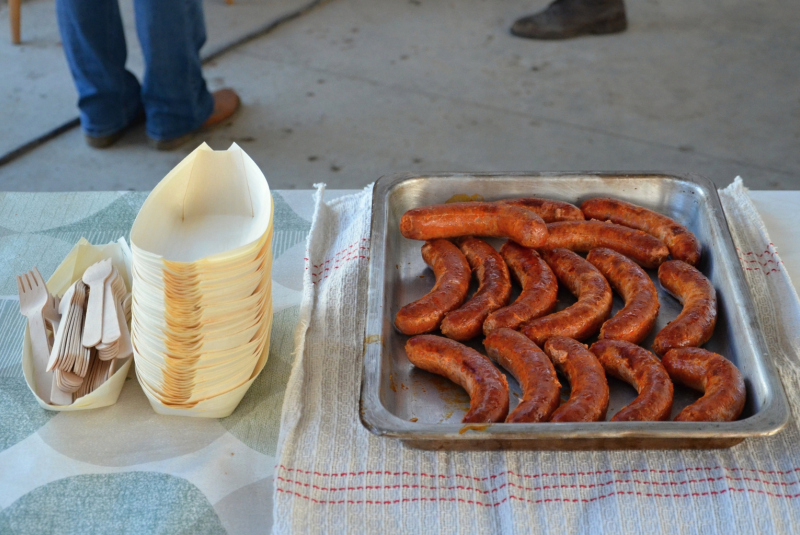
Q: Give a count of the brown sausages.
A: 15